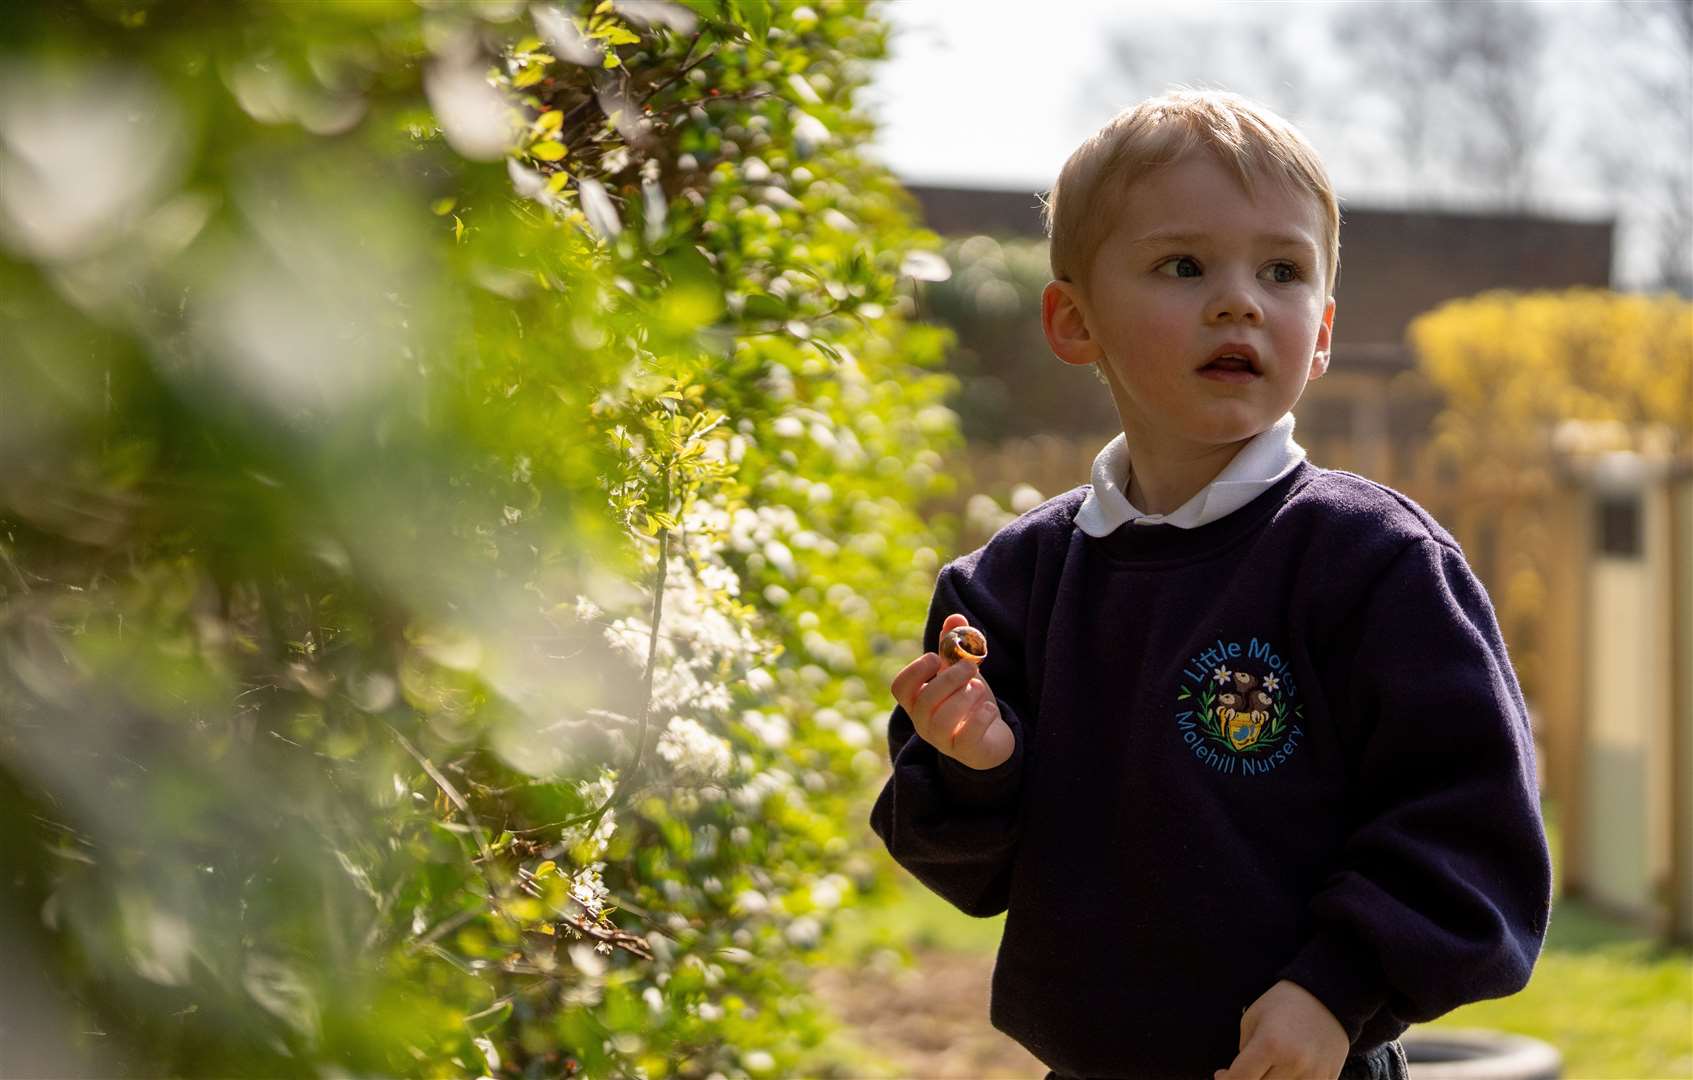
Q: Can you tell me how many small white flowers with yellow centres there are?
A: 2